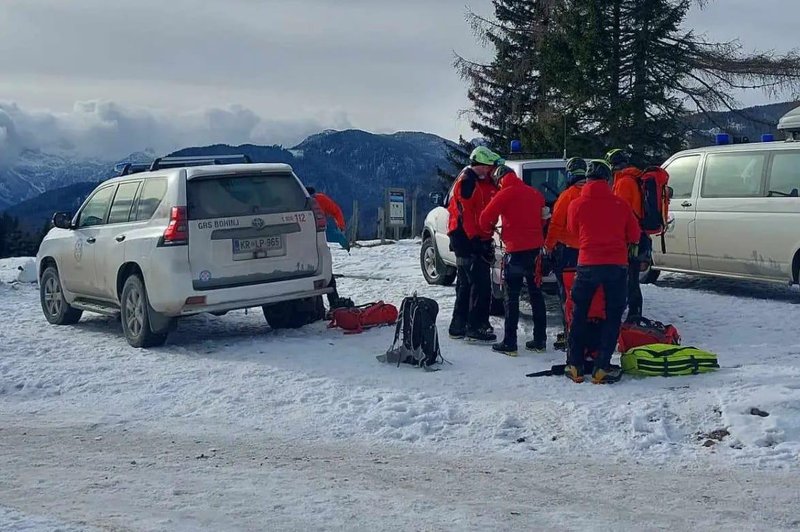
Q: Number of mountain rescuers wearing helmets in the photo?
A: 5